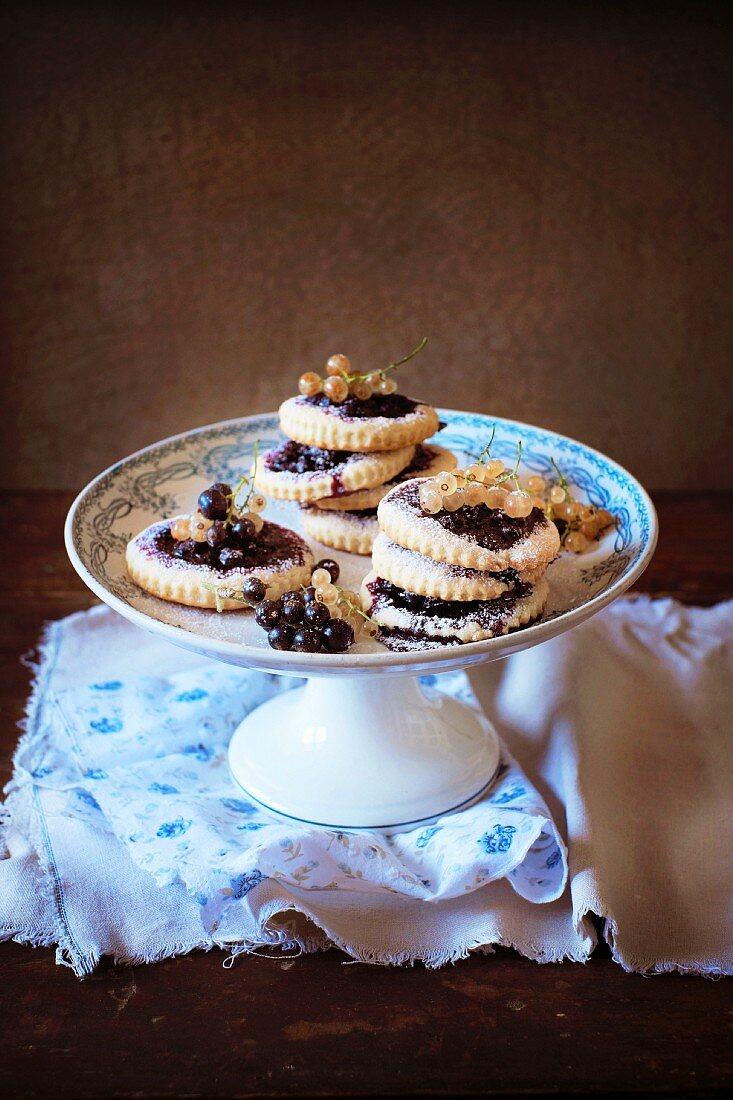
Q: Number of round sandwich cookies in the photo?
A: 8